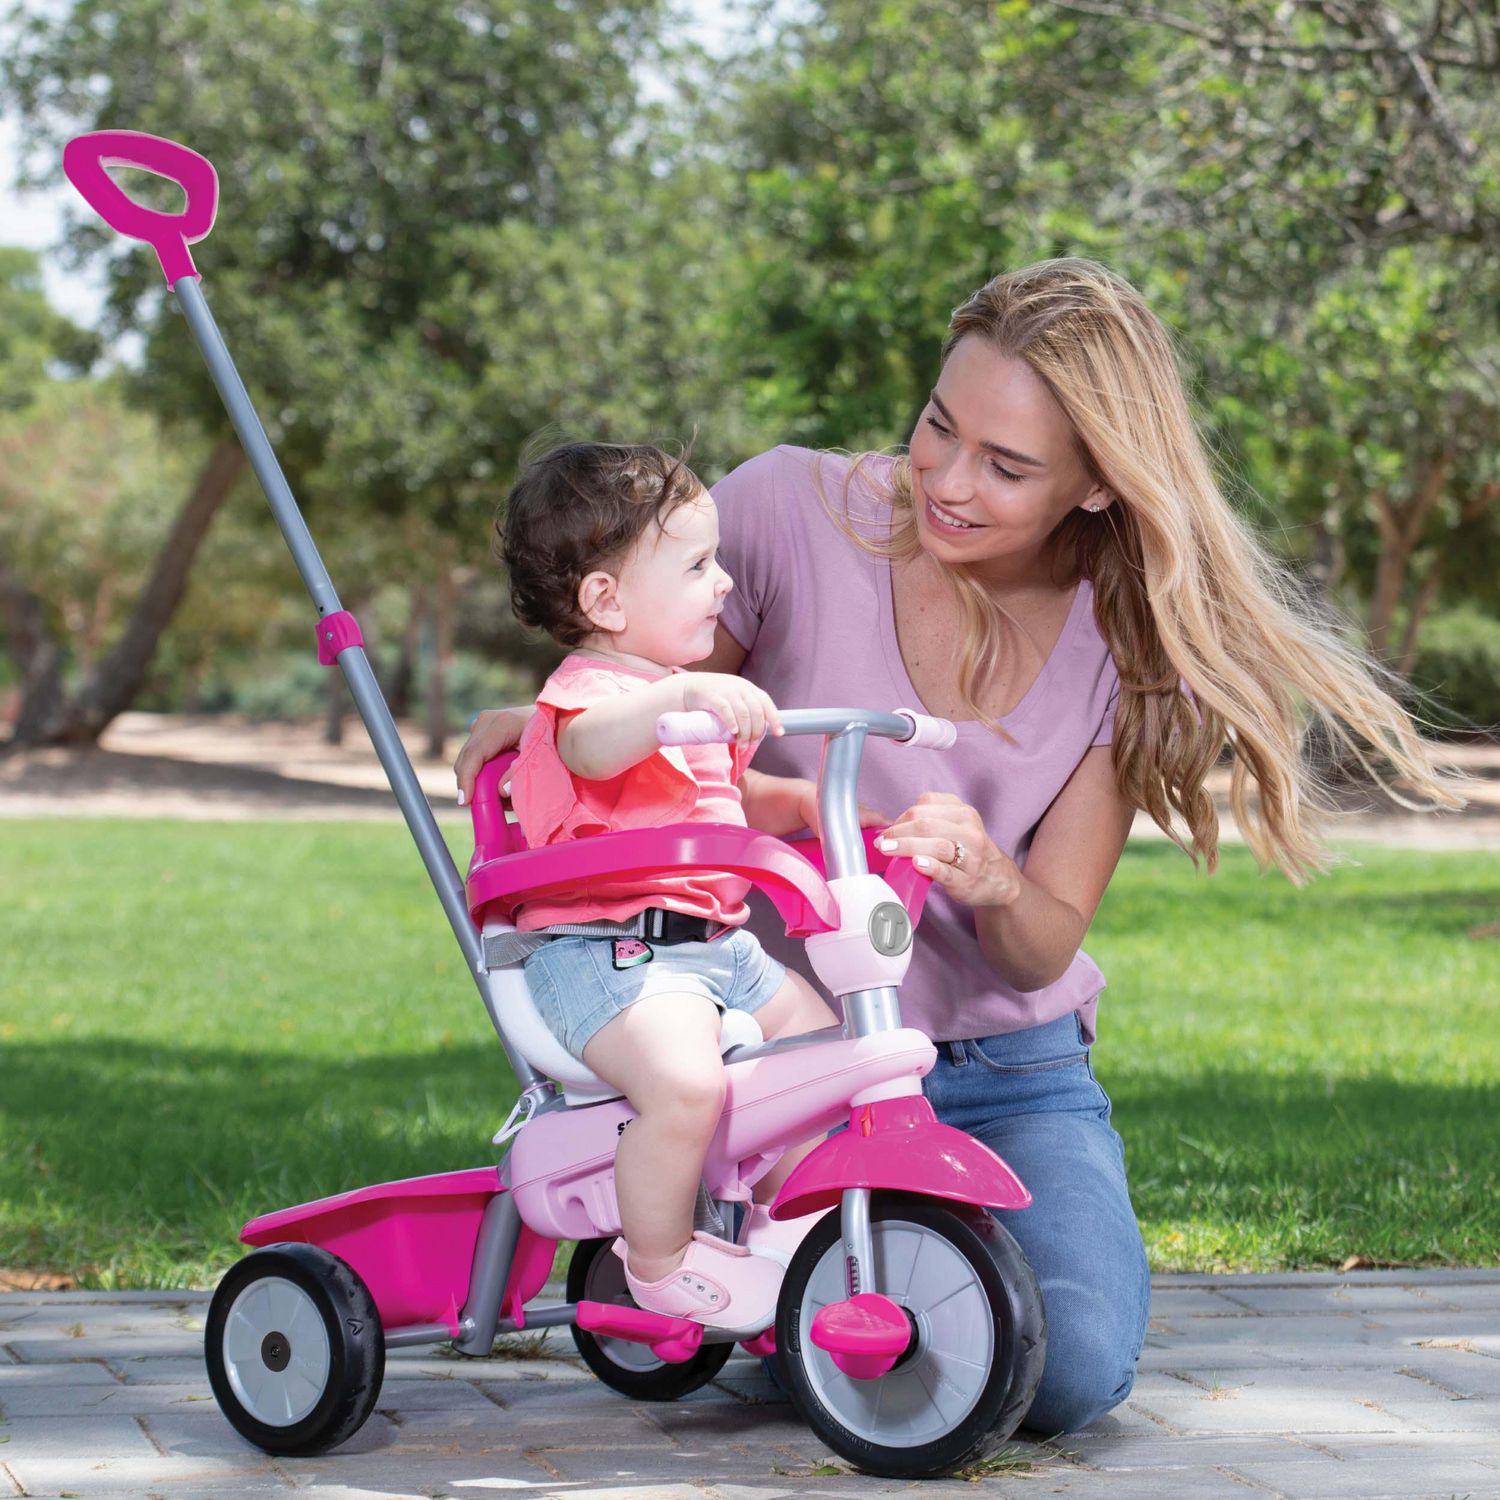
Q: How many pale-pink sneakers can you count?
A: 2